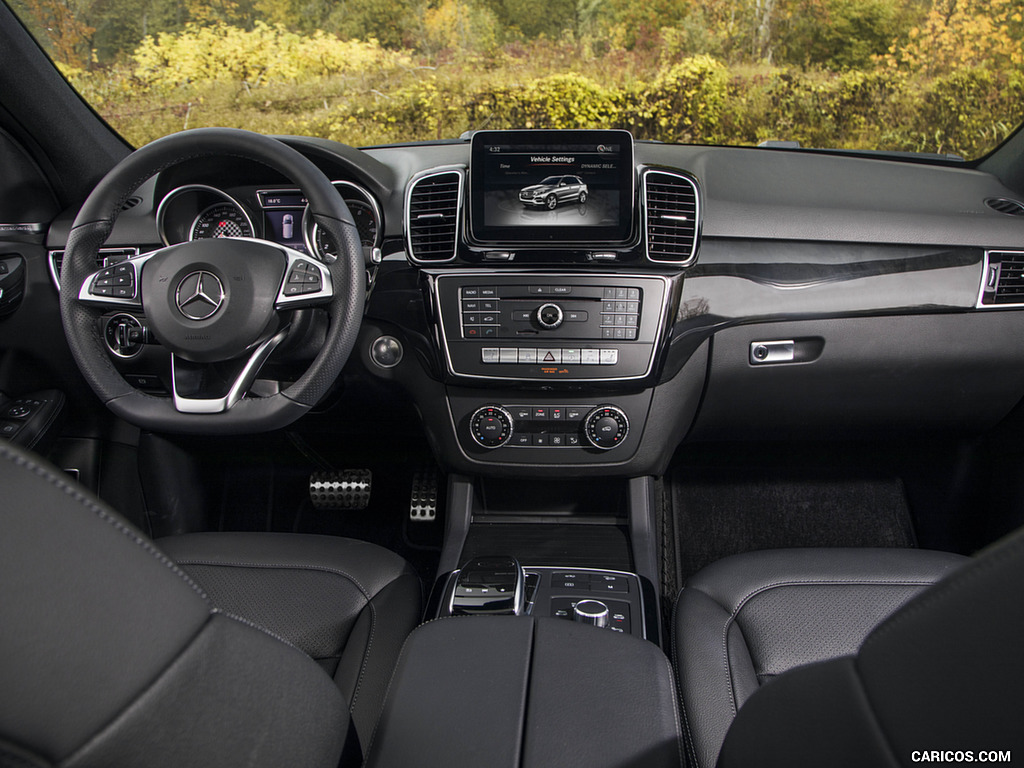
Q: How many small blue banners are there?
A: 0